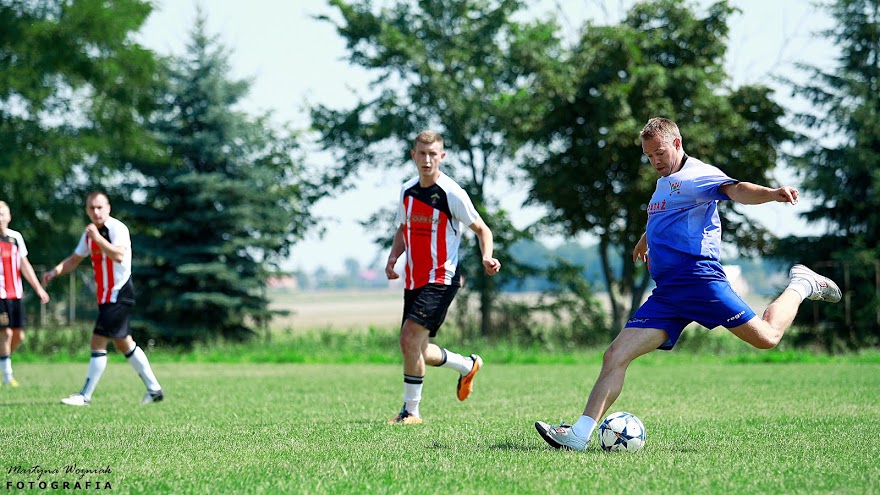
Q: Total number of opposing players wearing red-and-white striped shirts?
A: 3